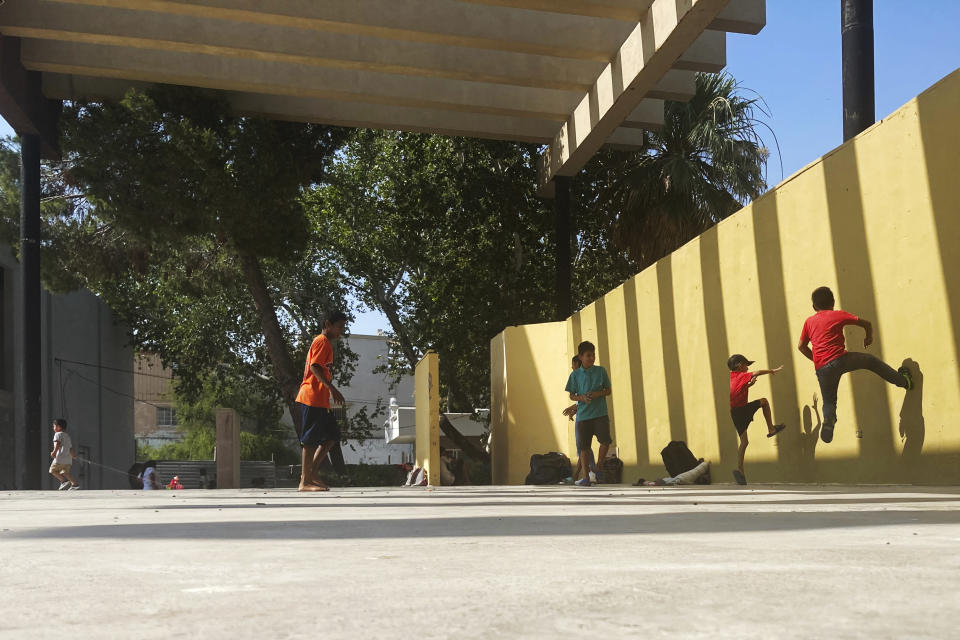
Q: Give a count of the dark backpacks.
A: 3